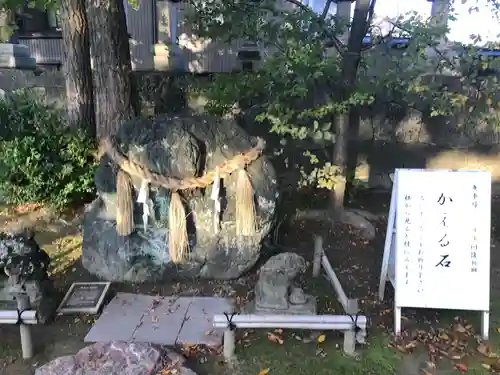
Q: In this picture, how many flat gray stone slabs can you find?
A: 3